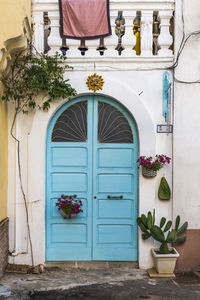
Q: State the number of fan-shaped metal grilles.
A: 2